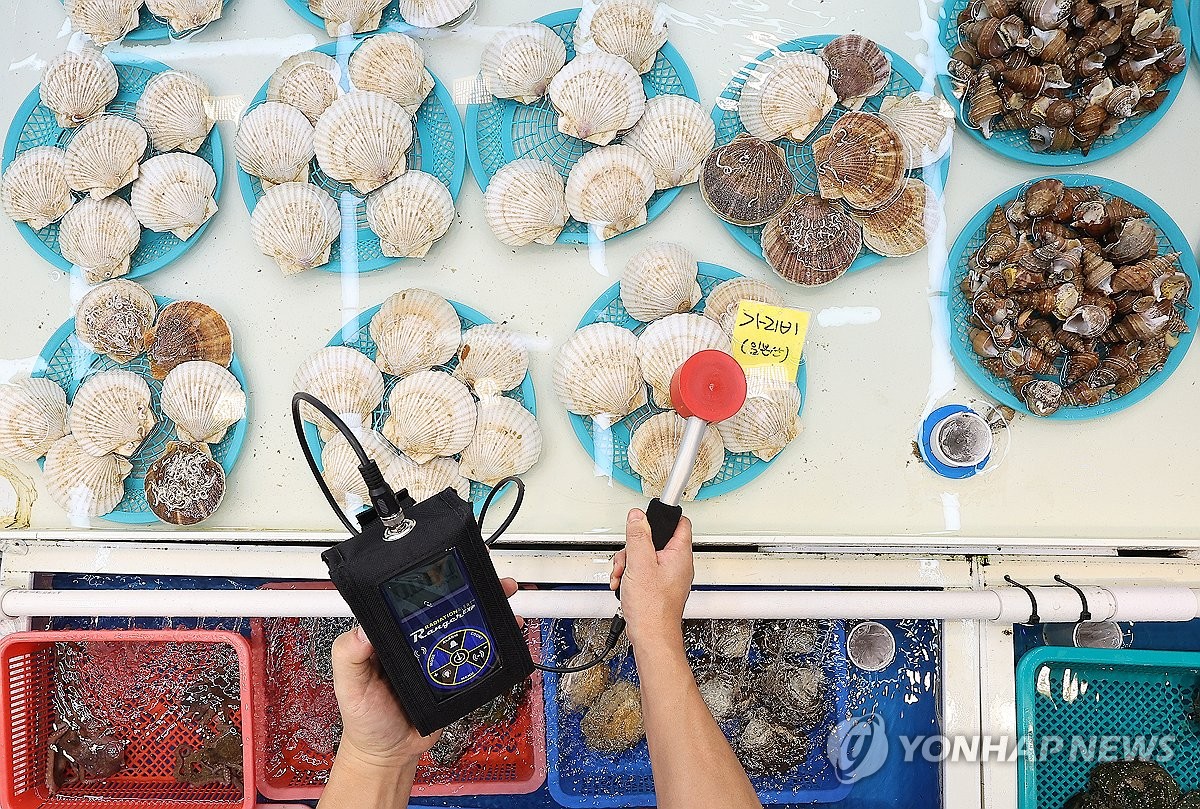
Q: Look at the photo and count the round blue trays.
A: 11